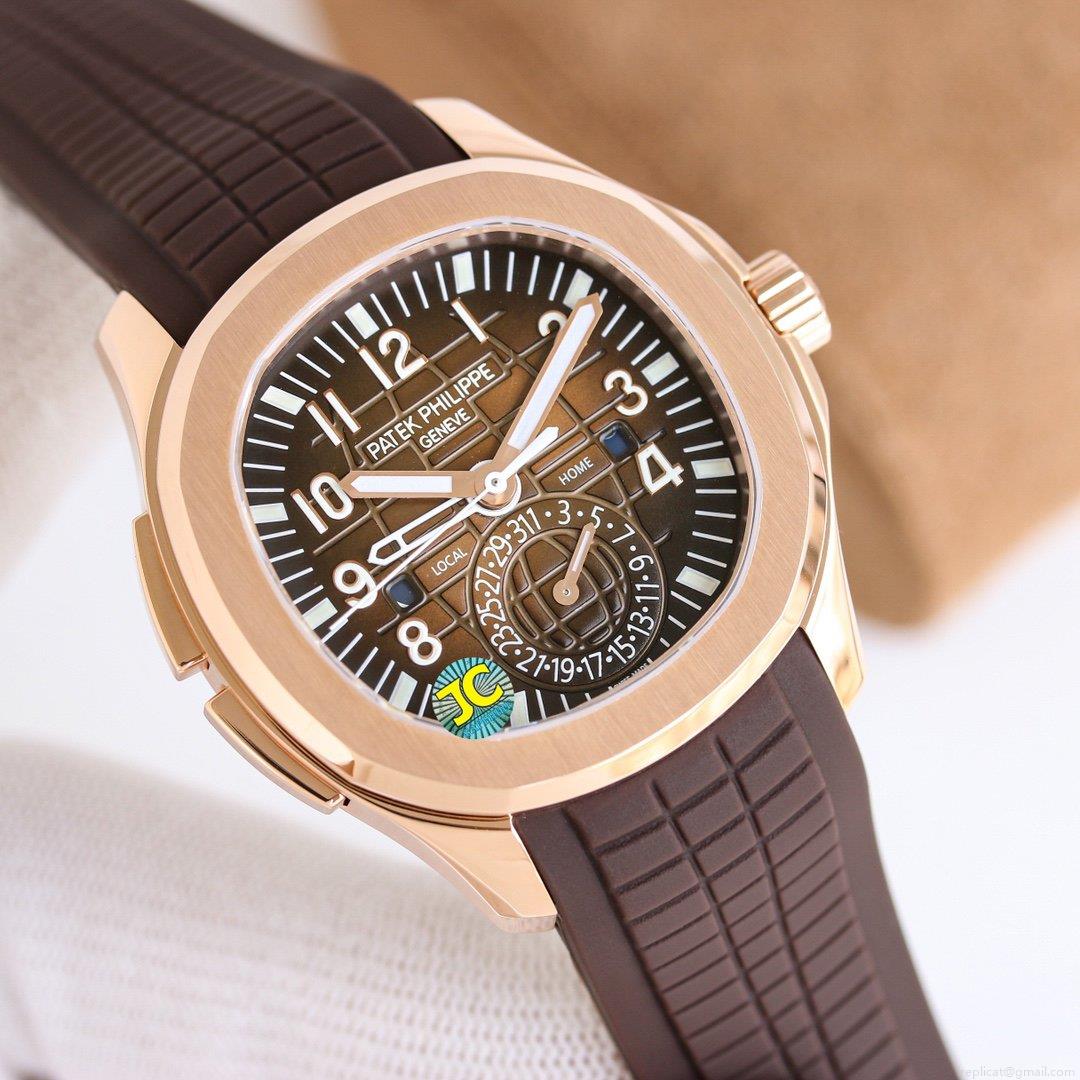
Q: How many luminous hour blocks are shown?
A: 11